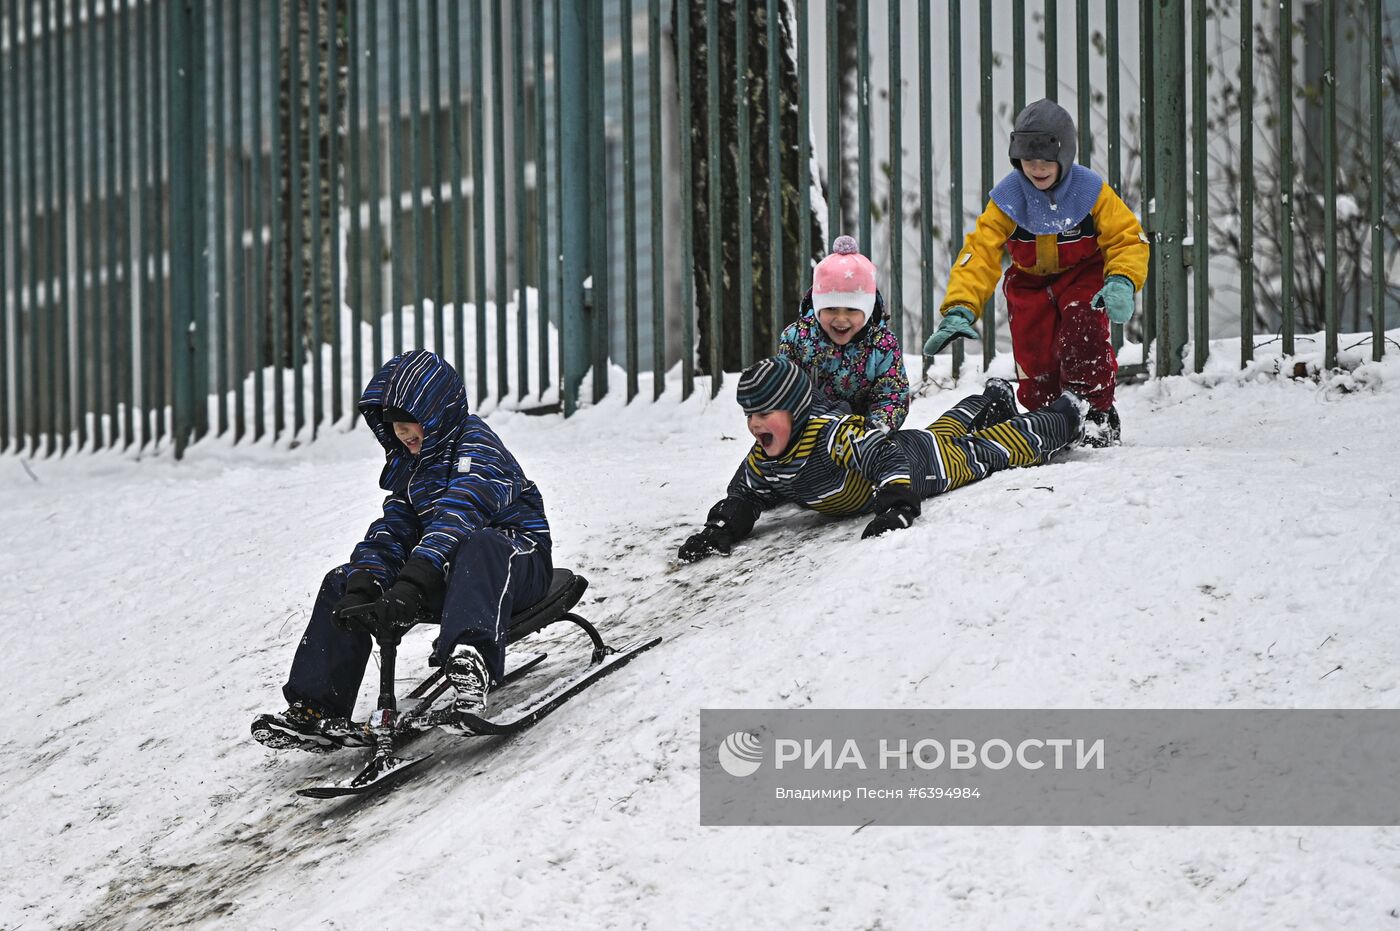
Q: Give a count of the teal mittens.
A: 2